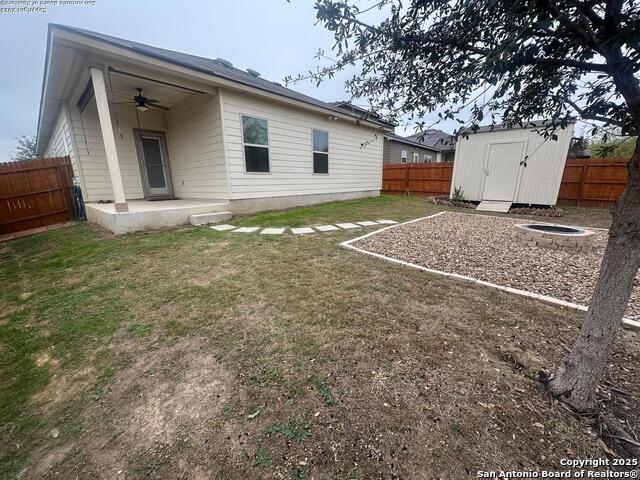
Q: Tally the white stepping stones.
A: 8